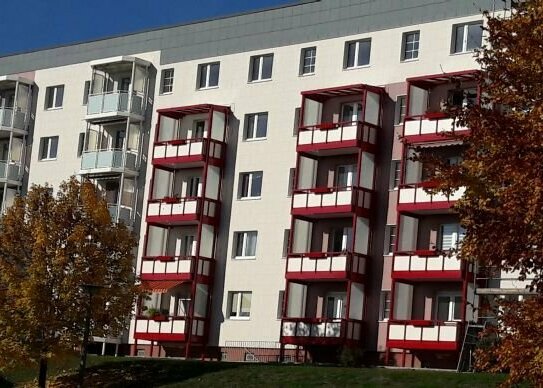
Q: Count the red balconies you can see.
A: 12